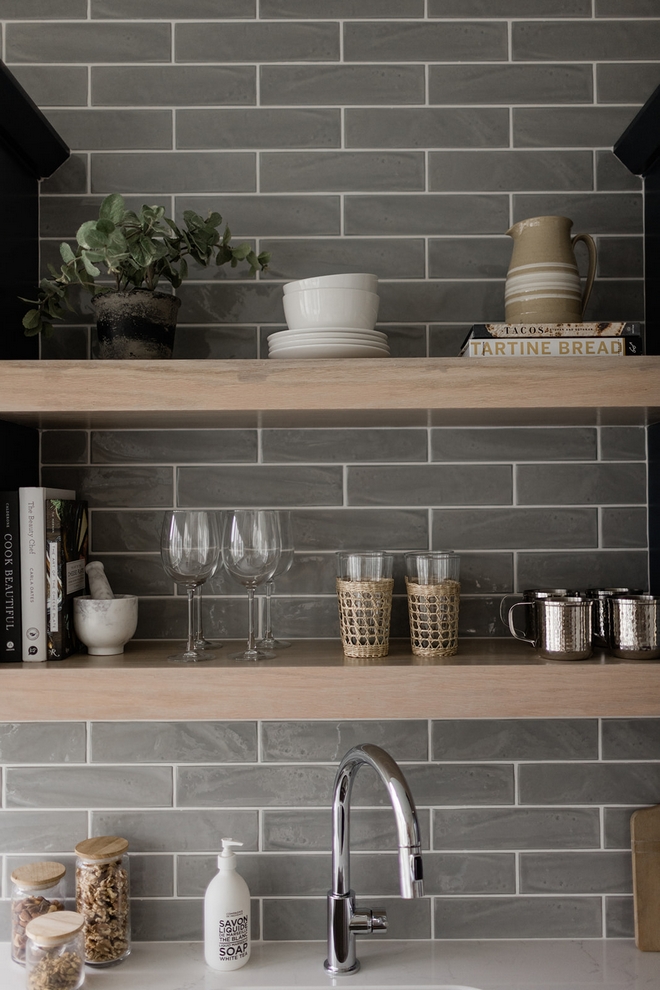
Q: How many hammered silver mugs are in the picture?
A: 4